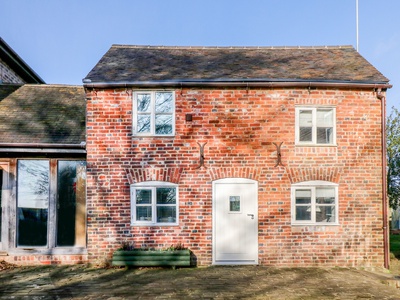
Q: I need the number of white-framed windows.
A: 4